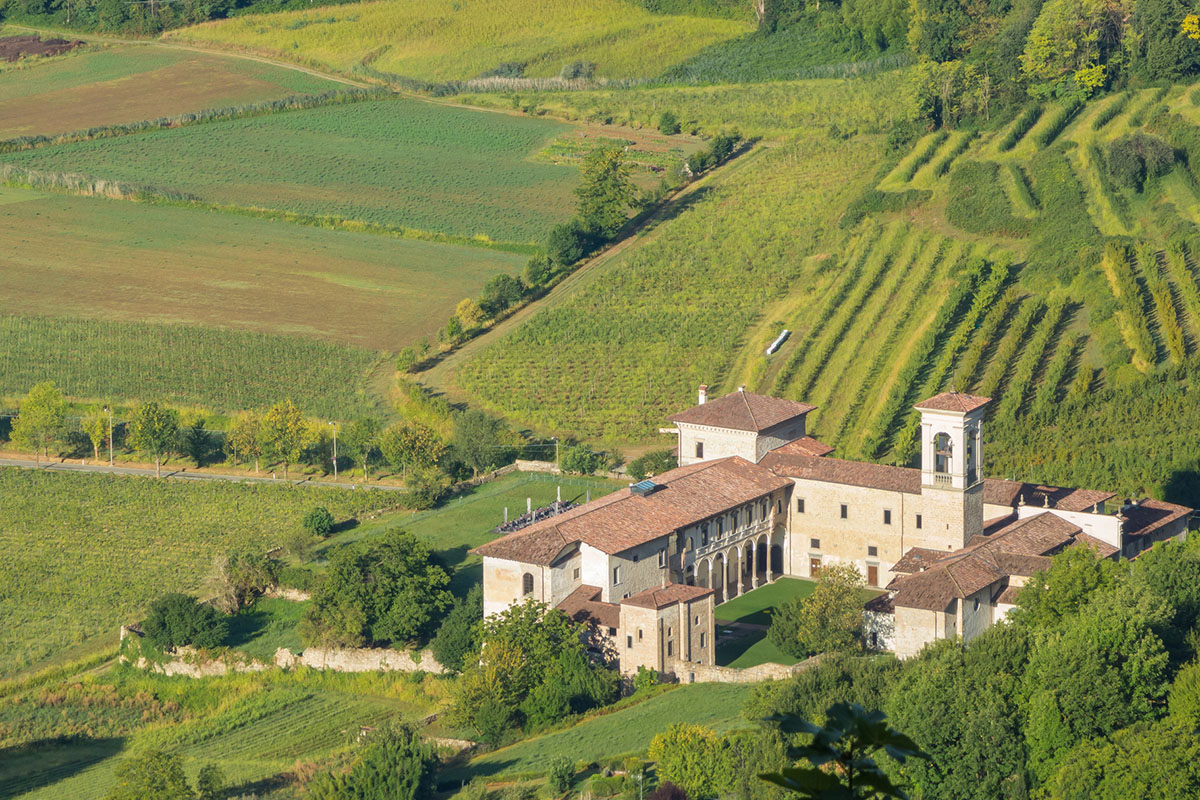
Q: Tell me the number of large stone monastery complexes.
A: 1